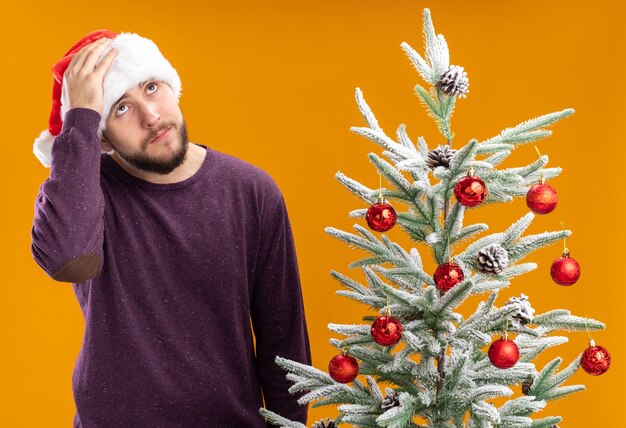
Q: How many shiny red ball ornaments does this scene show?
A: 9